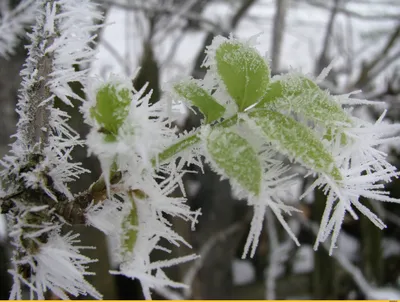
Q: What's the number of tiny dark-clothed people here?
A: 0